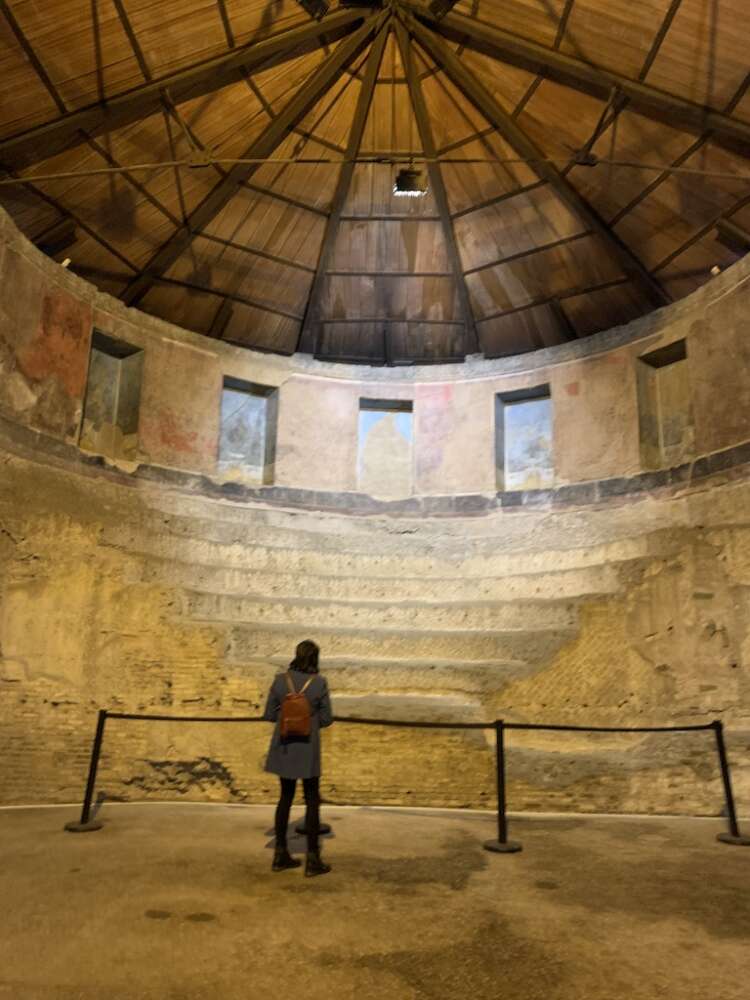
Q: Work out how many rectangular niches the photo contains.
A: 5